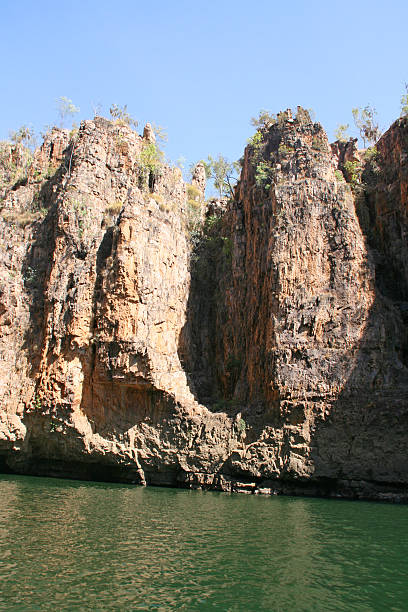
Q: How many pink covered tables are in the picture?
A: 0